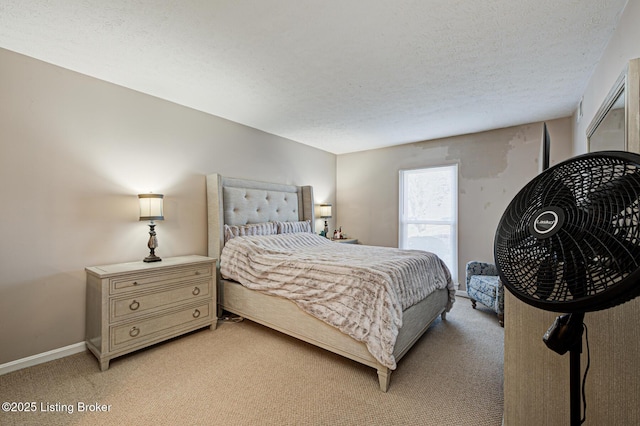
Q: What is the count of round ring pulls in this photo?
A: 4